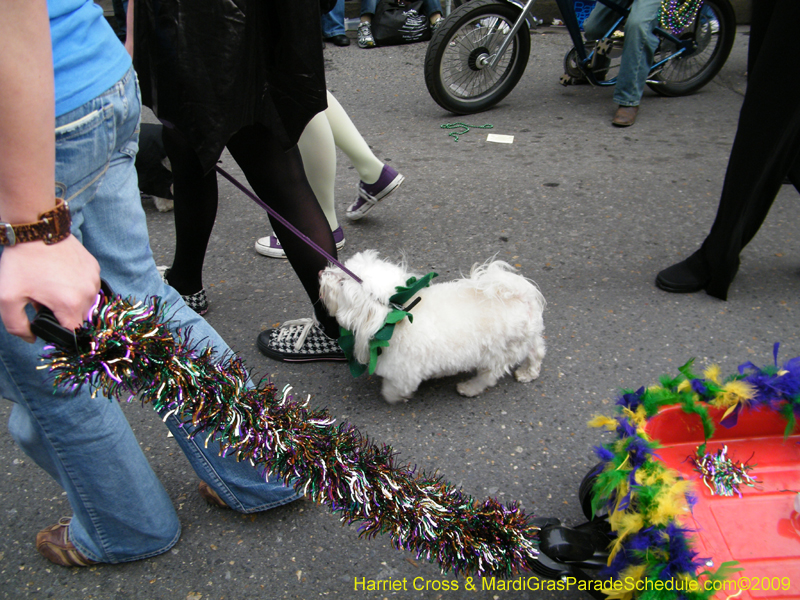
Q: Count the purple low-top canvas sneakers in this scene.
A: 2